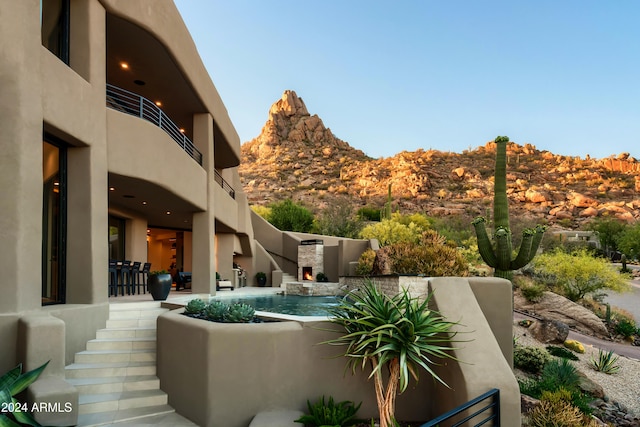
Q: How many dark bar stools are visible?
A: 4